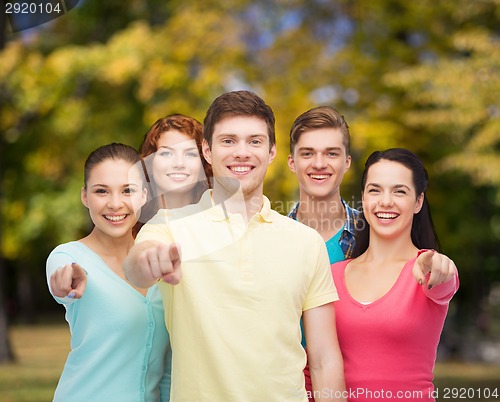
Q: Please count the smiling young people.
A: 5